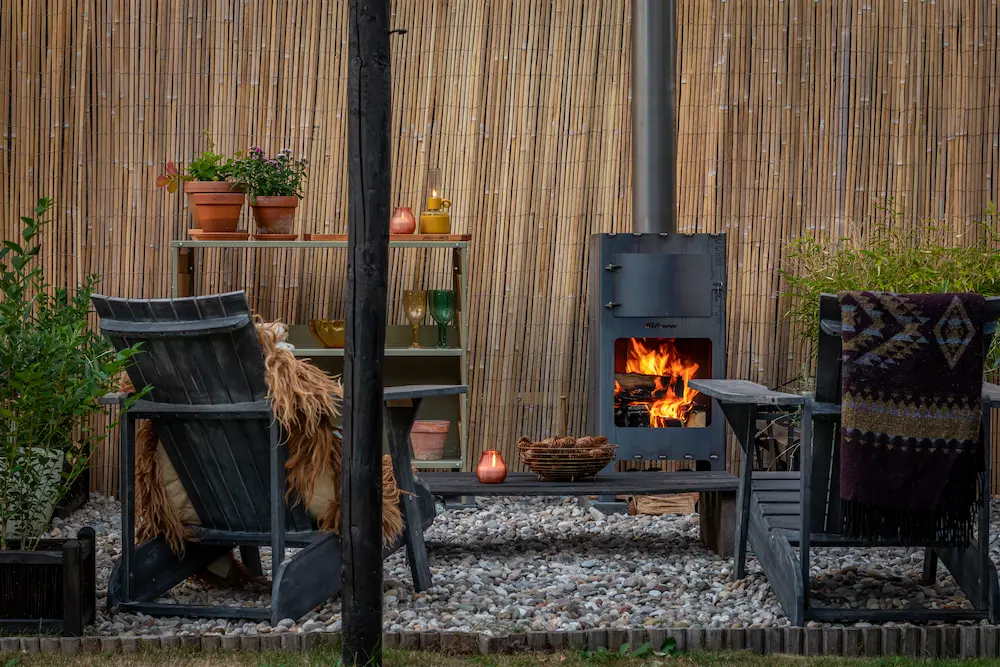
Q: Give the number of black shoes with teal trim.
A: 0